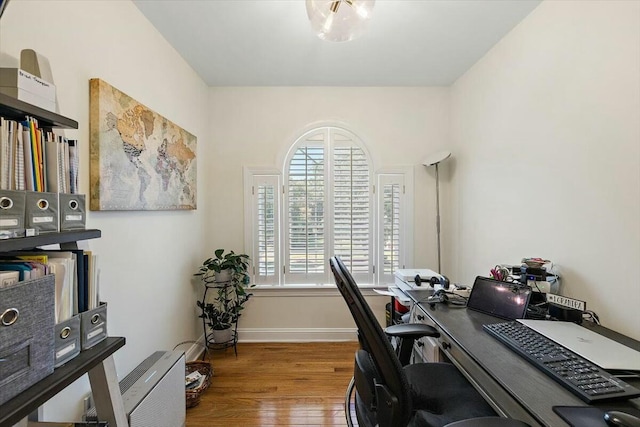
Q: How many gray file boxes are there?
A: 6